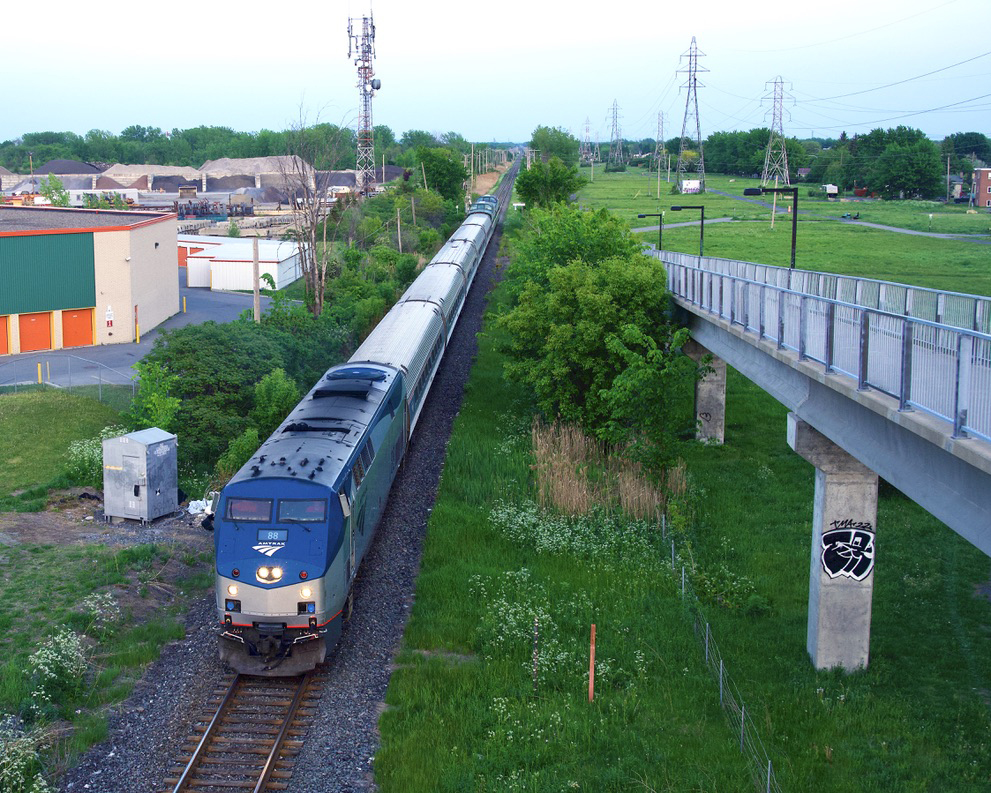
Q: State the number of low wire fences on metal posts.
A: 1